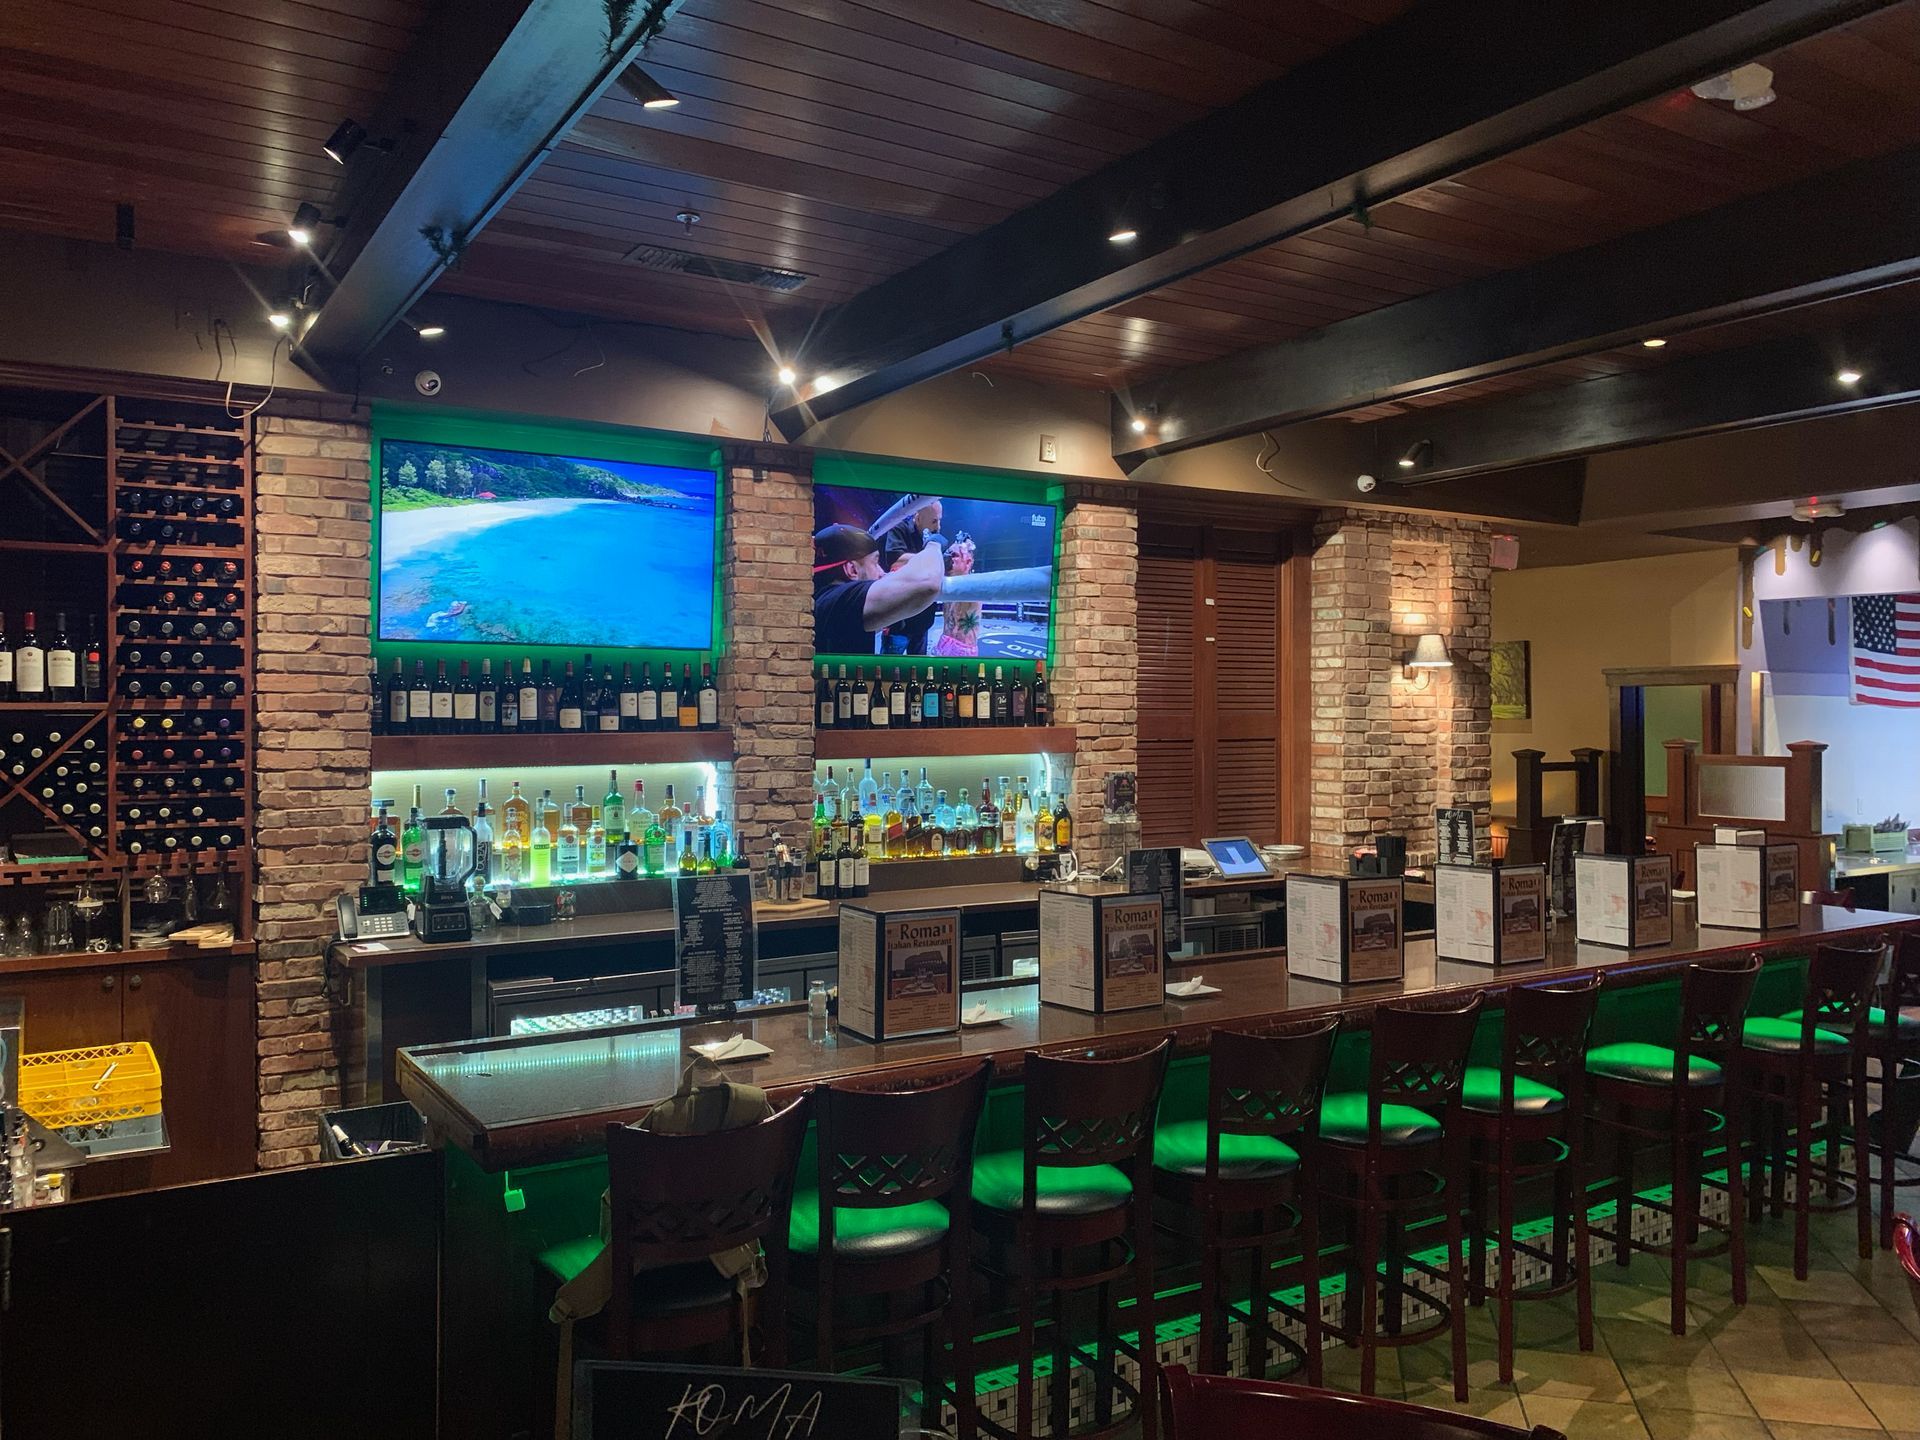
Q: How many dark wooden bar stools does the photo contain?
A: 9